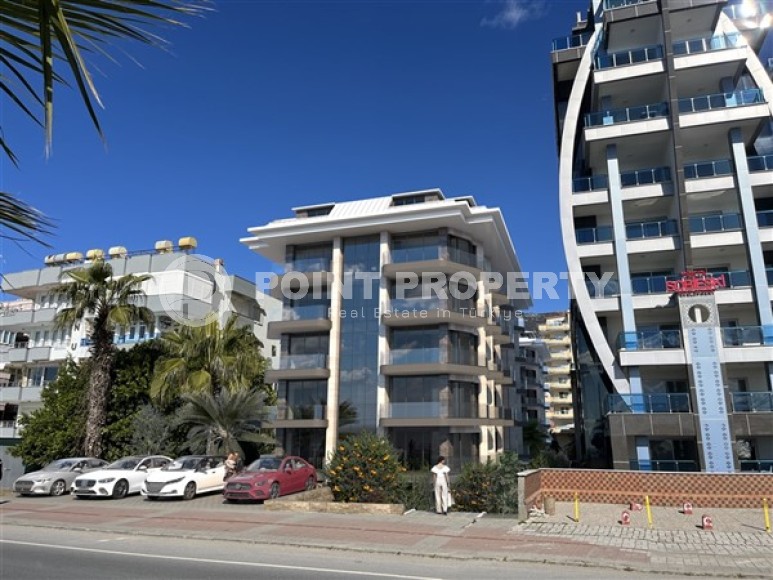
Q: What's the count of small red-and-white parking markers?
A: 4